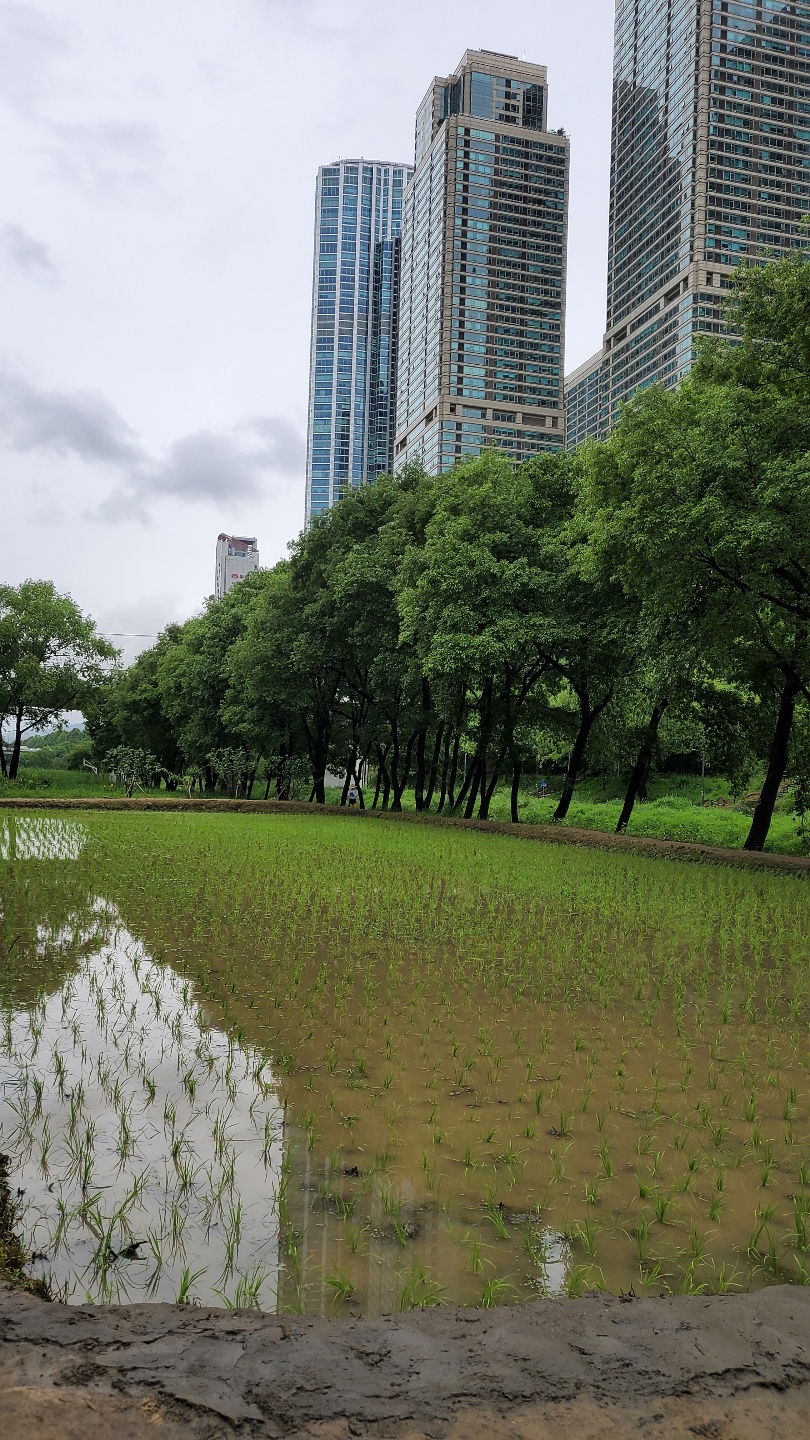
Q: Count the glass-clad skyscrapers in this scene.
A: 3